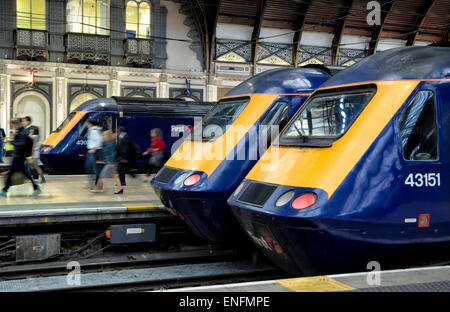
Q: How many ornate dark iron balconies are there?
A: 3